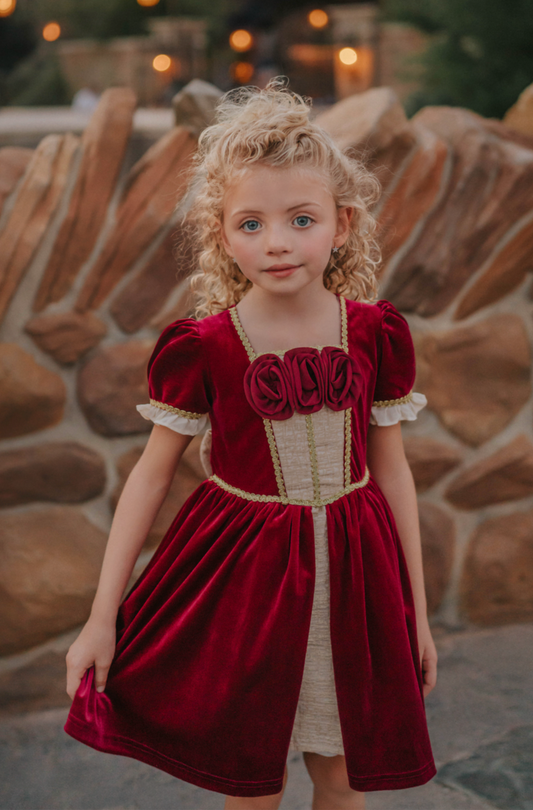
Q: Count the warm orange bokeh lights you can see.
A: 8